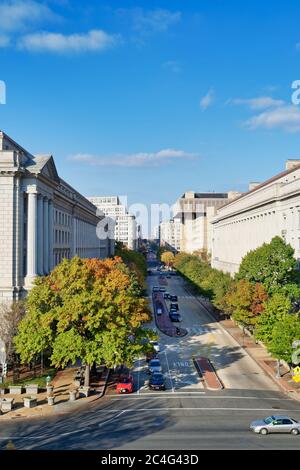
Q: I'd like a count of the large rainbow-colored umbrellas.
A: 0